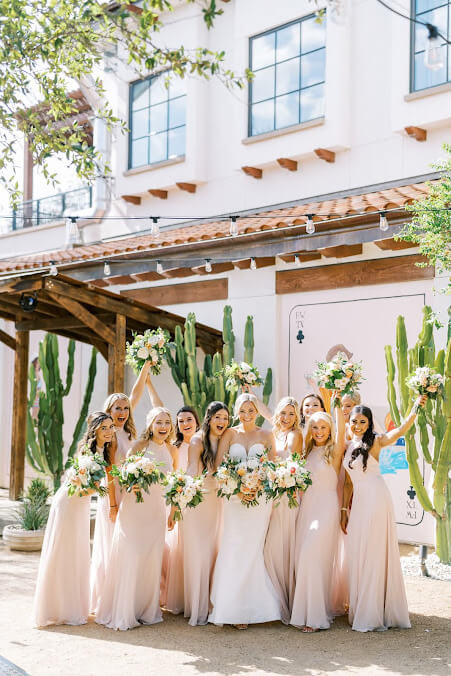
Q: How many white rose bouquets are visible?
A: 9